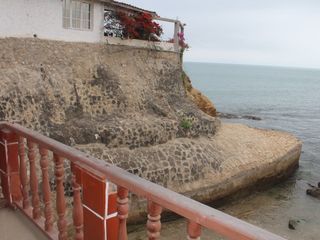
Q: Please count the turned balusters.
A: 8